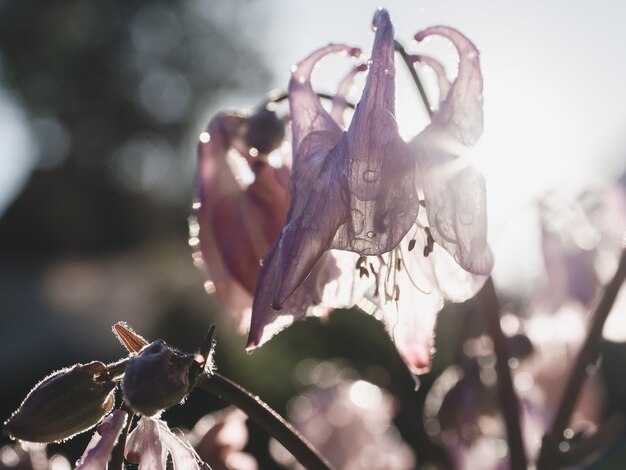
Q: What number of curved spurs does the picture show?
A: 5